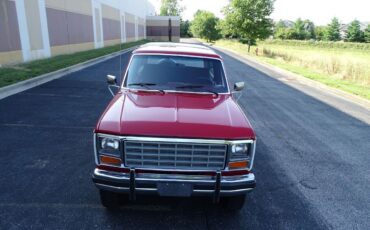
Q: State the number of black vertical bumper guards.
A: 2